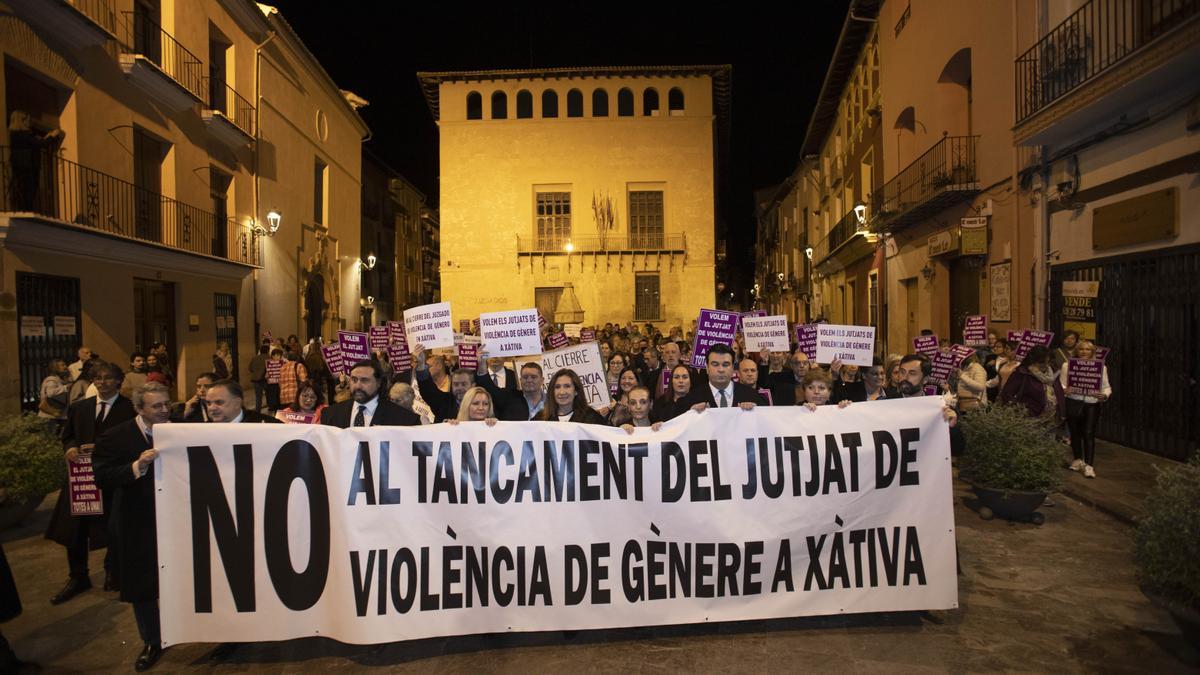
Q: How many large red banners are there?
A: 0